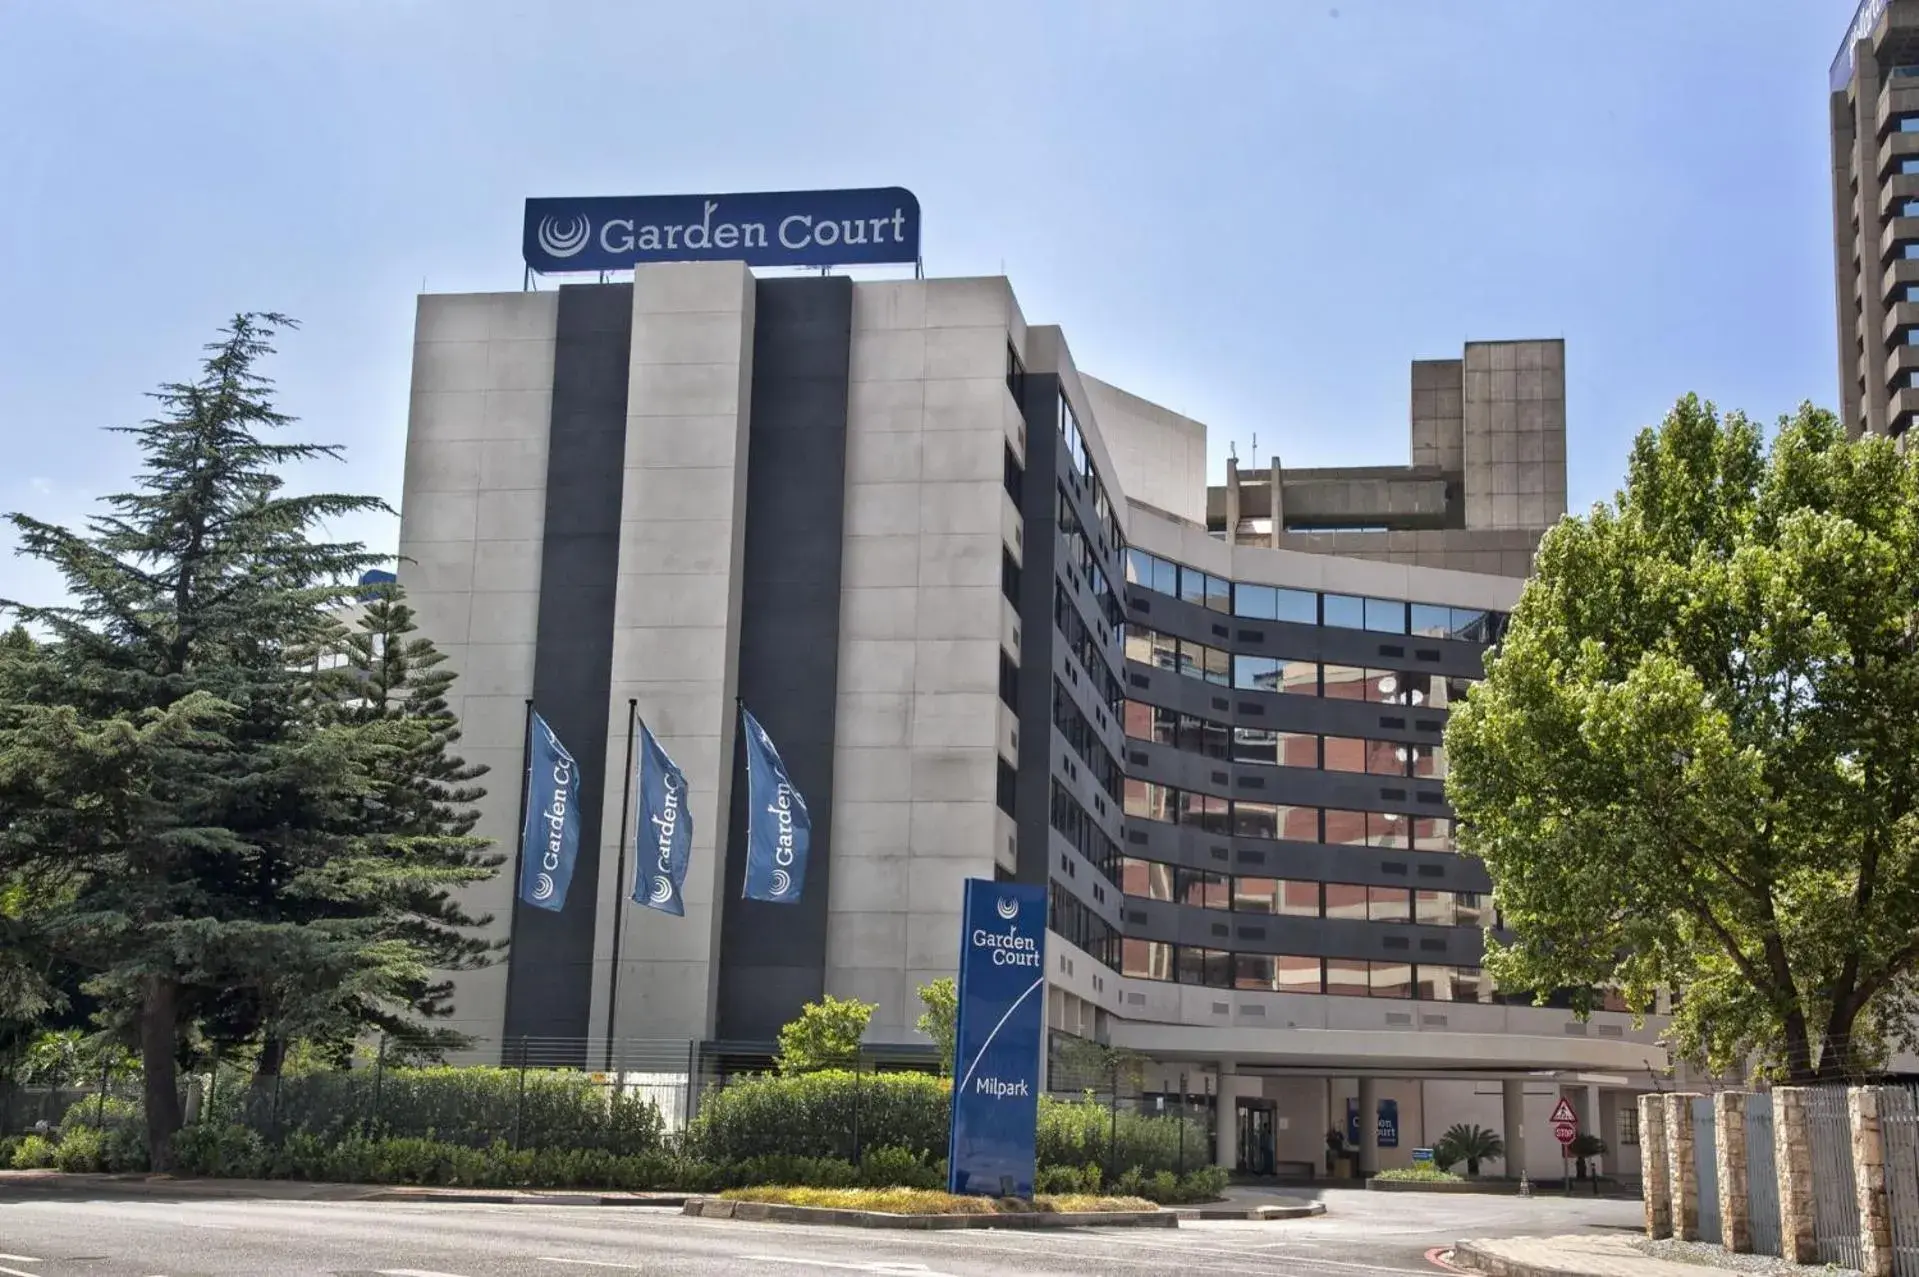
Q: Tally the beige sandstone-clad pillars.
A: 5